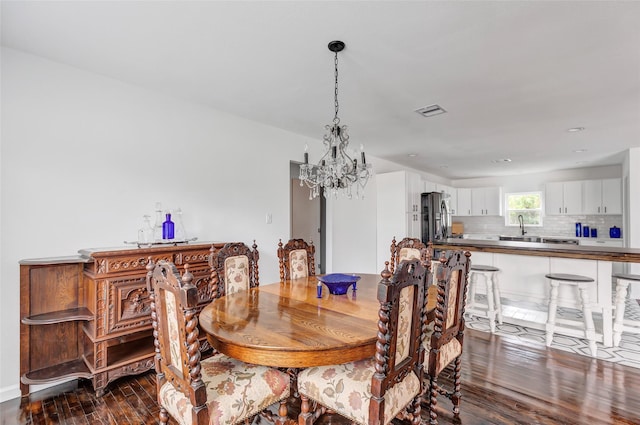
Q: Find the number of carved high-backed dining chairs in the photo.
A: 6